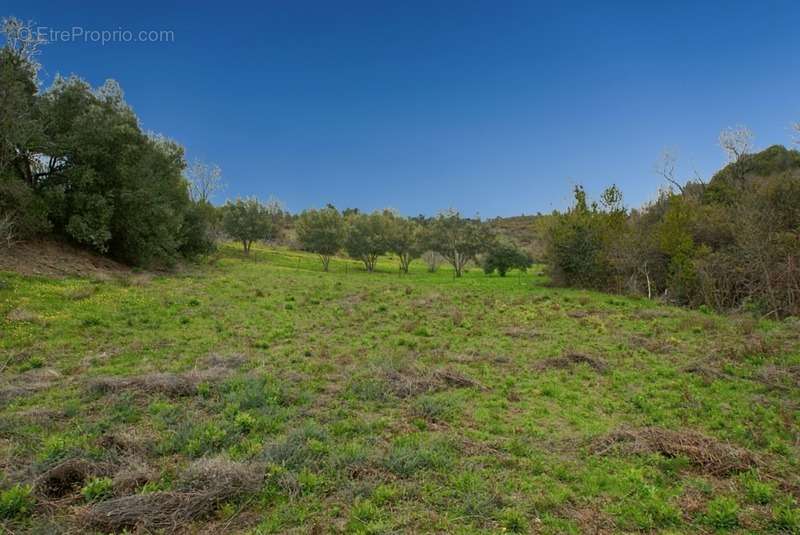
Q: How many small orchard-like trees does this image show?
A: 6